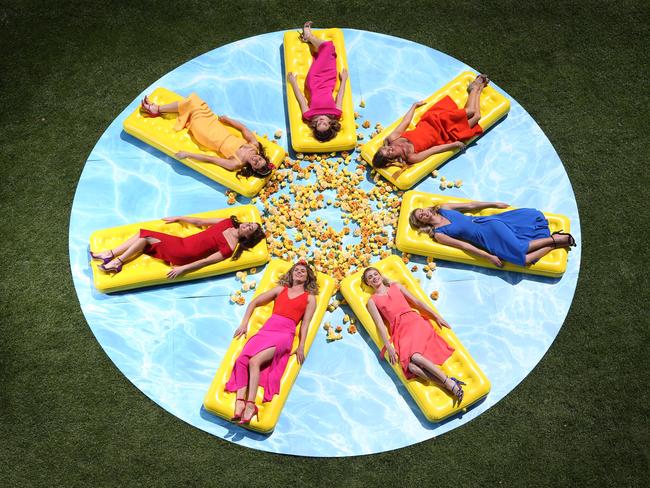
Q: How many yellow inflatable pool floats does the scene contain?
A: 7